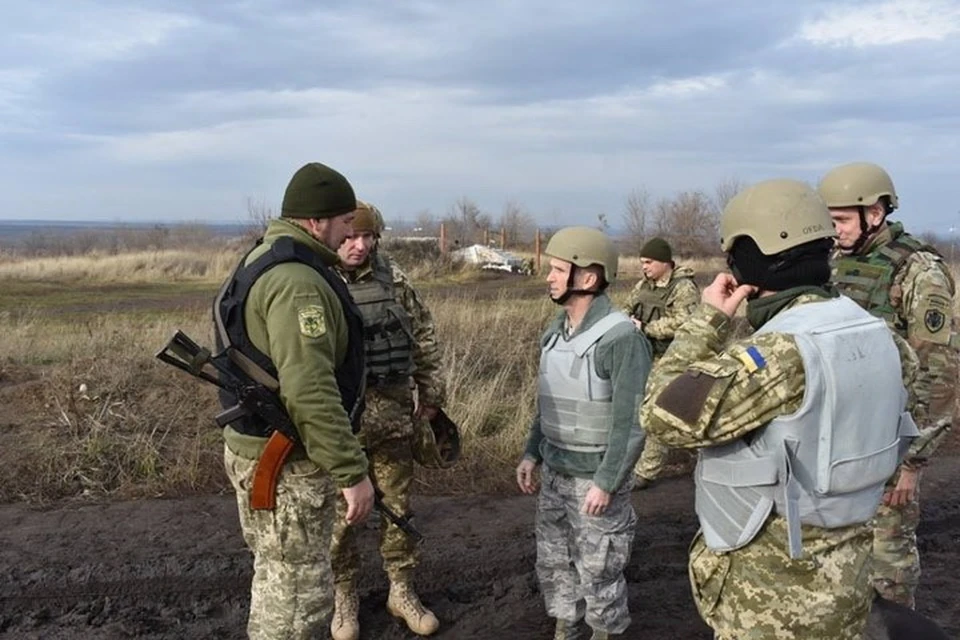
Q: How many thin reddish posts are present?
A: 4